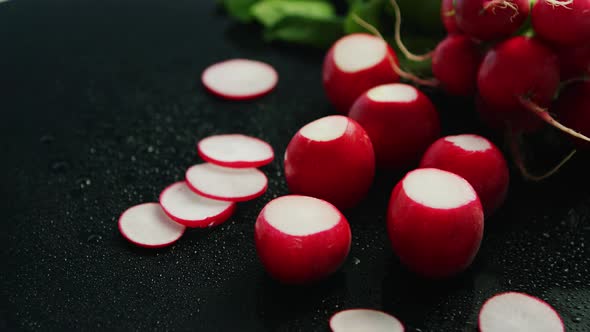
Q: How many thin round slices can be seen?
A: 7